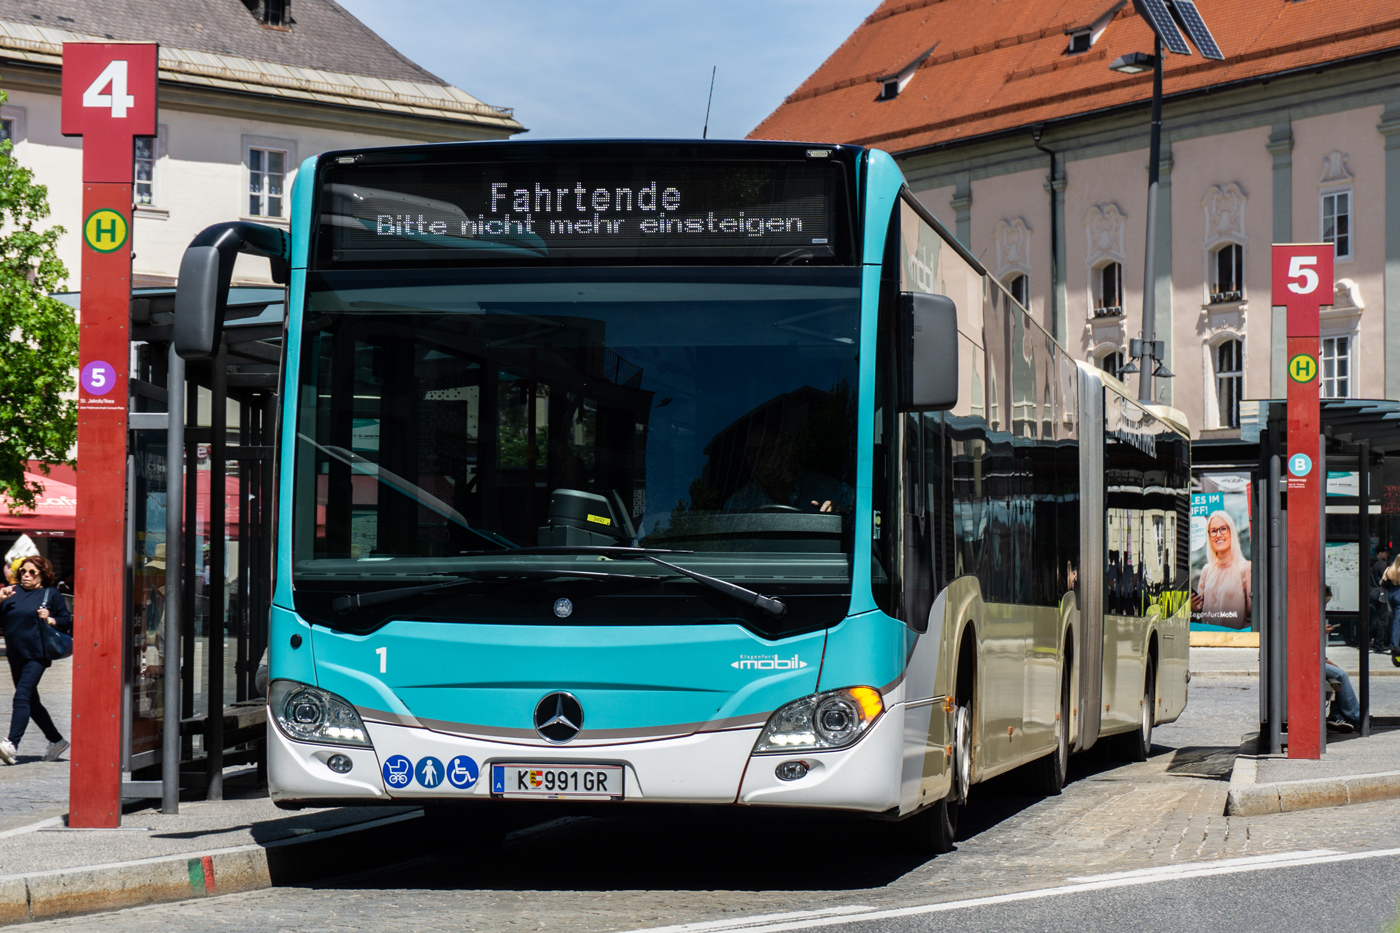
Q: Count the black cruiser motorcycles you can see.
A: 0